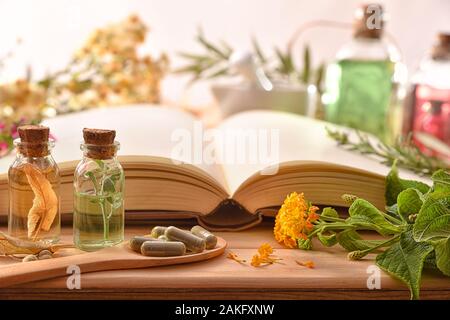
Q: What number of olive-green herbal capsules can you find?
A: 6